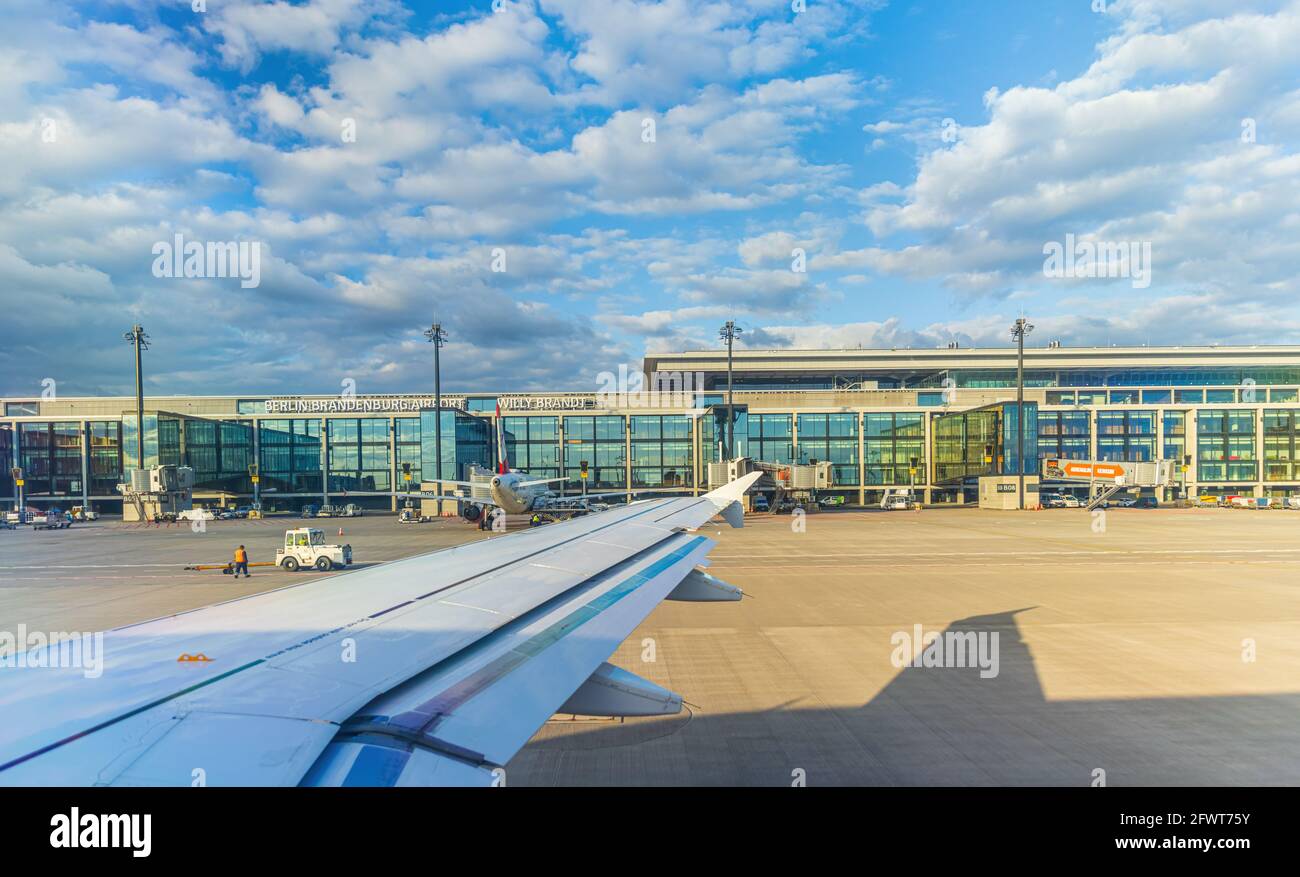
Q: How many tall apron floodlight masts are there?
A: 4